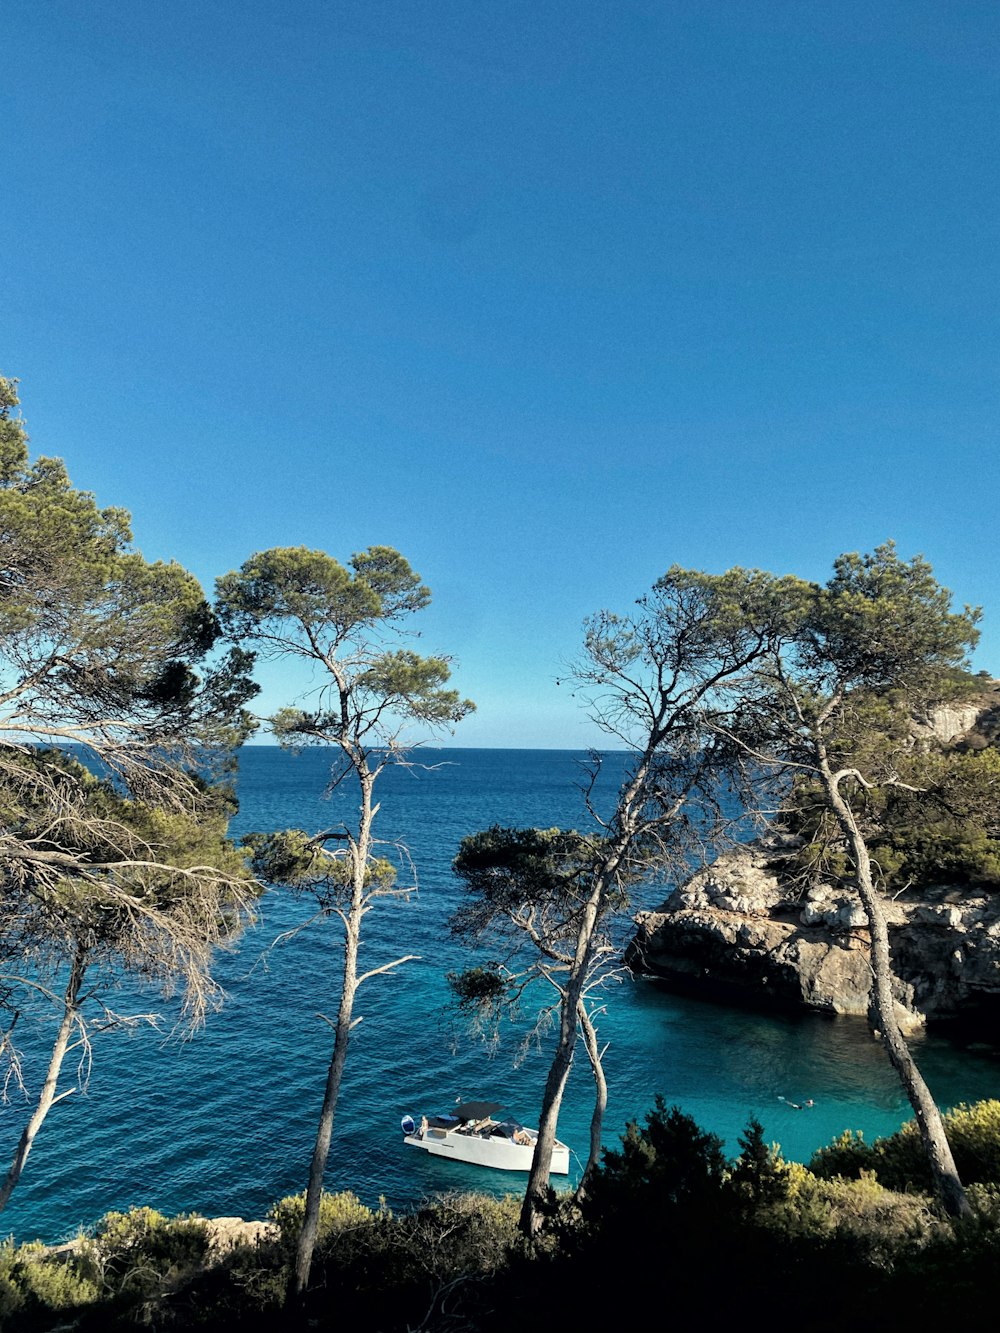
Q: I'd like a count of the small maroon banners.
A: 0